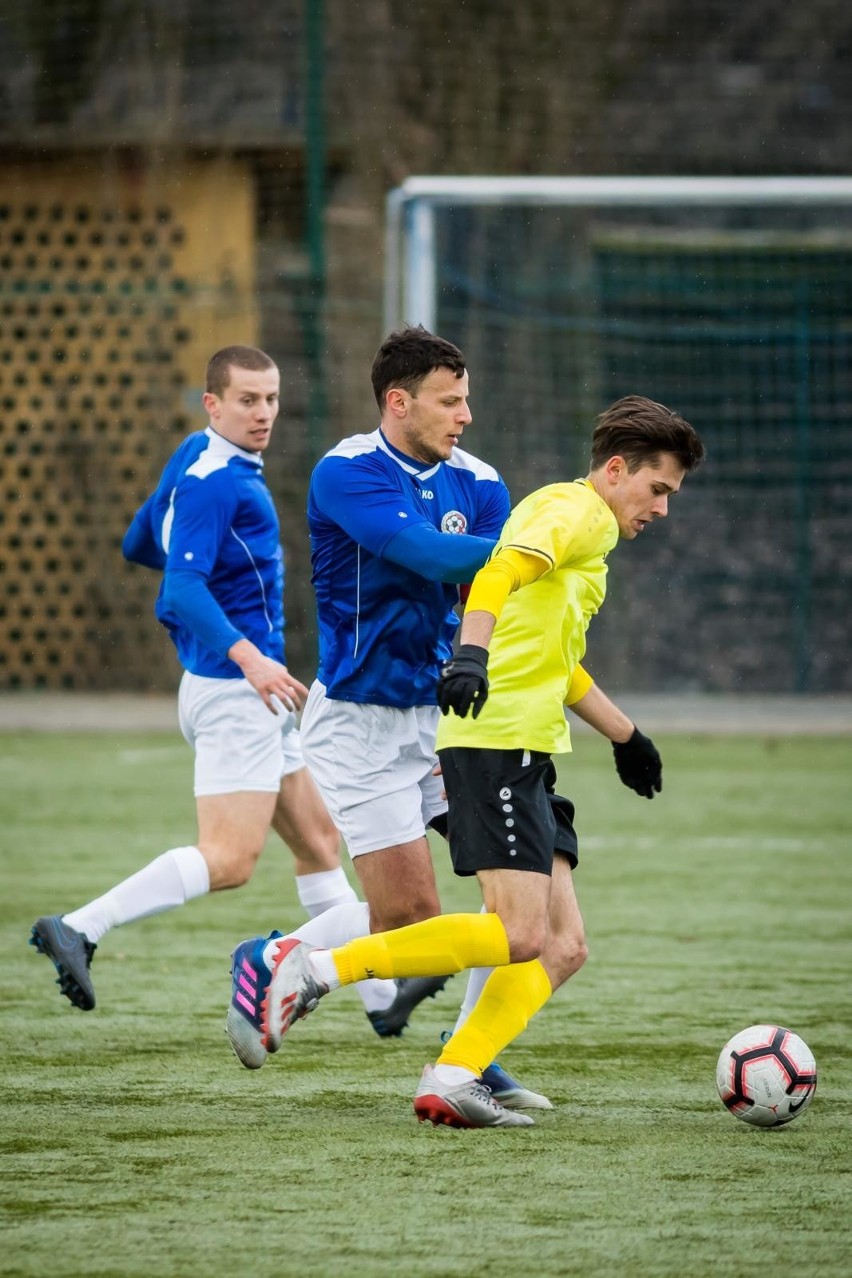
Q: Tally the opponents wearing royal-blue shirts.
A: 2